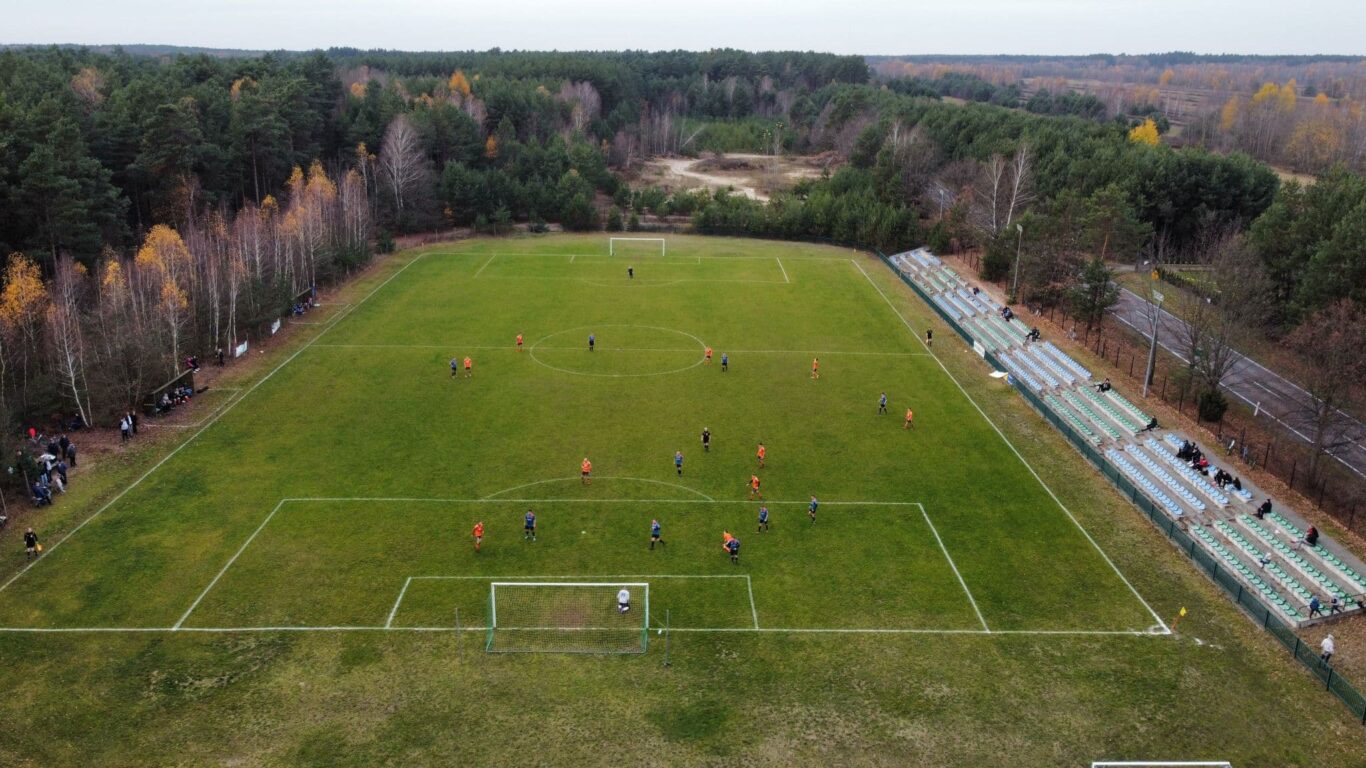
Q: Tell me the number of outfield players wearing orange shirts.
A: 10